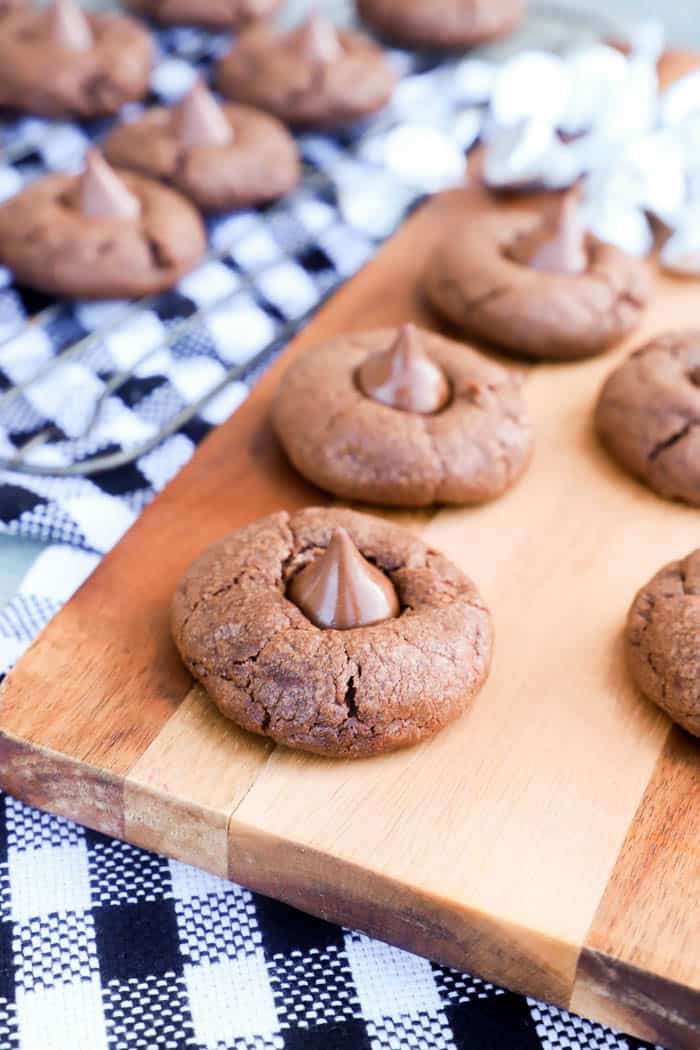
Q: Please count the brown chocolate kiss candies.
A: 7